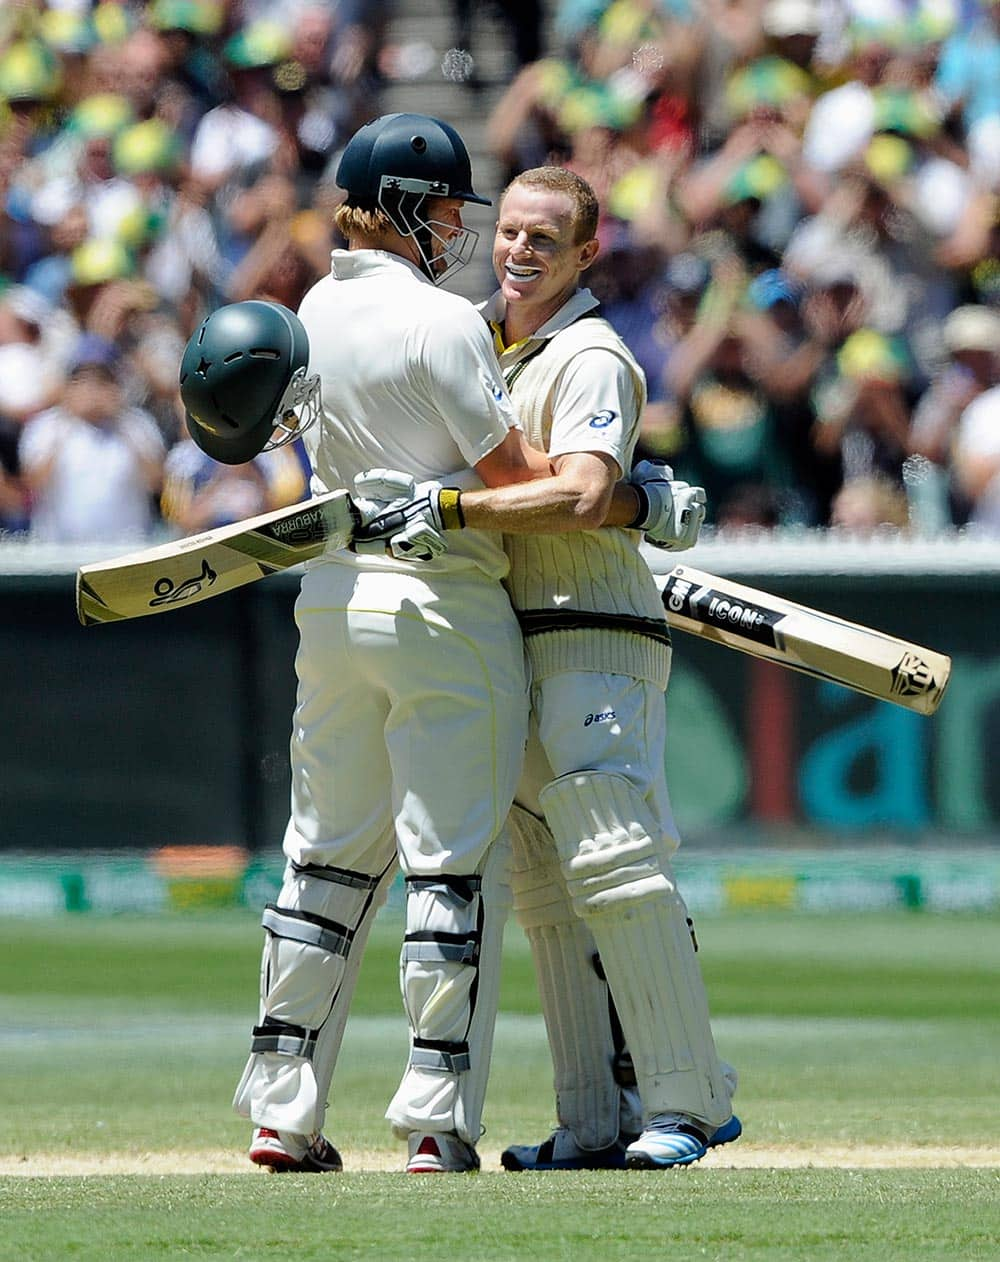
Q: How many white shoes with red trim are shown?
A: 2